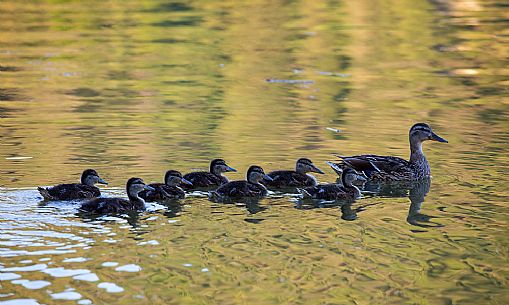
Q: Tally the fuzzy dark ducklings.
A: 7